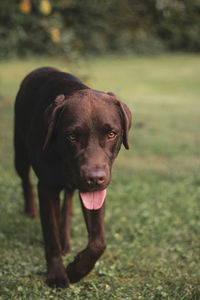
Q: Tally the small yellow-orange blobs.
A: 3